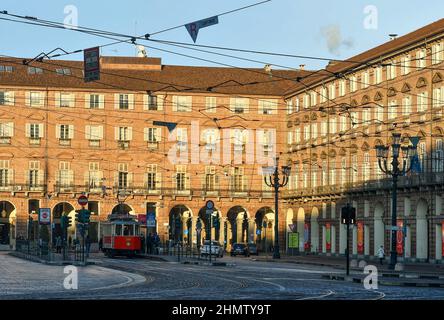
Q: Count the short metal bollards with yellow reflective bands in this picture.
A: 0